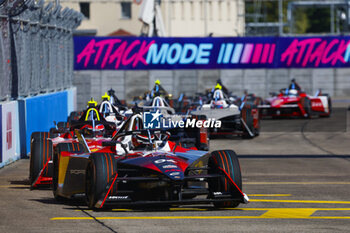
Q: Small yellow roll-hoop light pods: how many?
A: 4